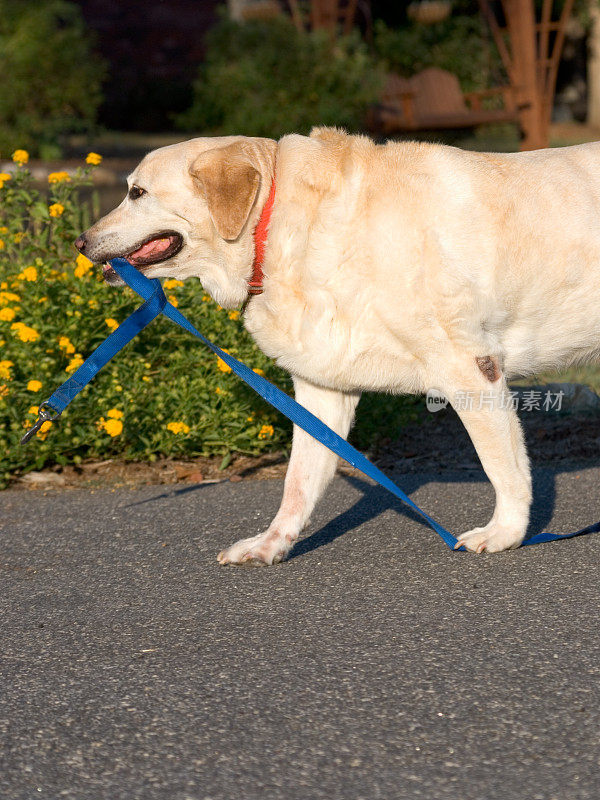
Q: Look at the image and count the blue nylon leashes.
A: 1